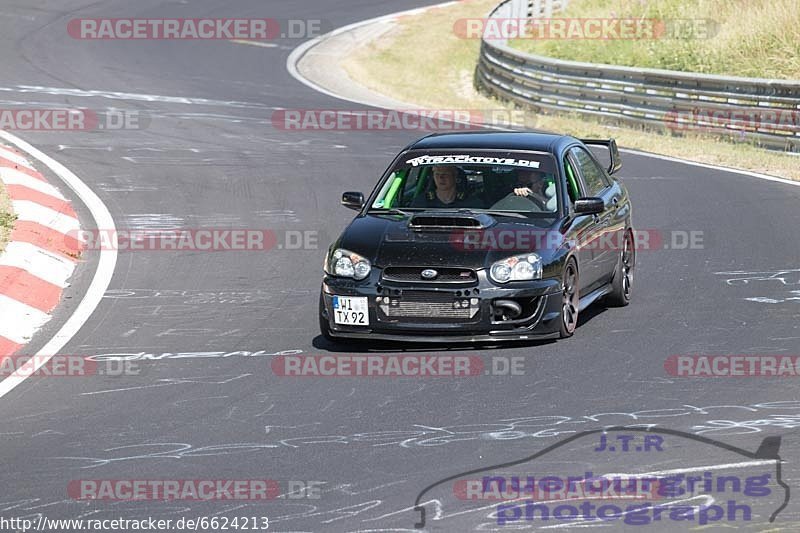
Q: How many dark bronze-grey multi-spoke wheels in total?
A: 2